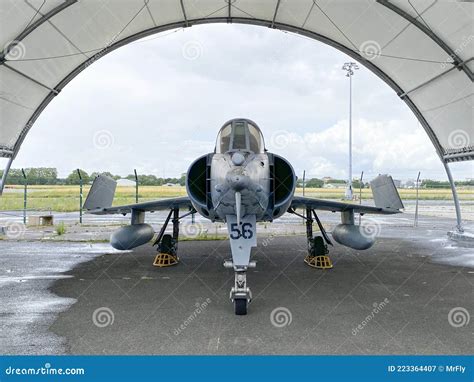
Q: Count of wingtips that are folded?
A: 2